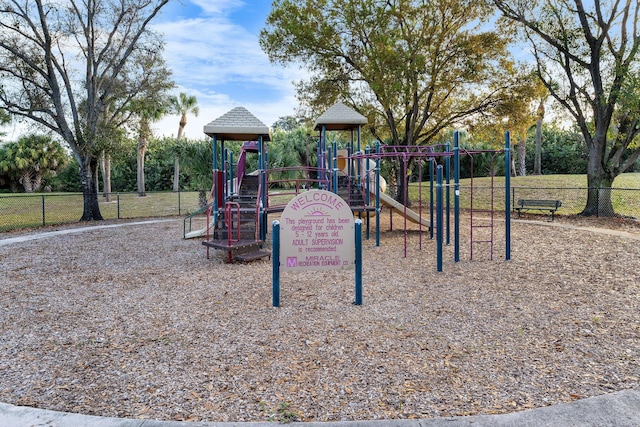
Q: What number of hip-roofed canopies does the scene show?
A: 2